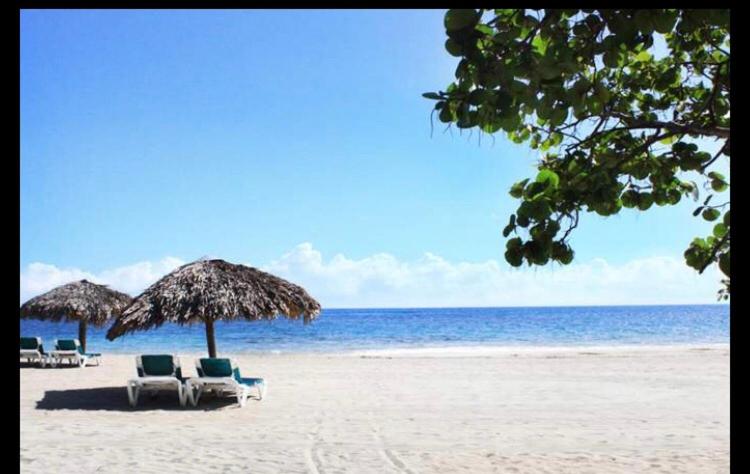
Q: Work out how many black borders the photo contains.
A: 3